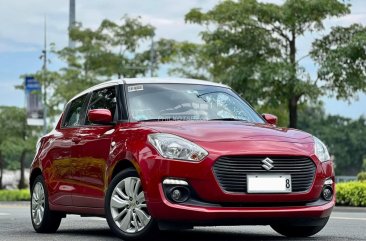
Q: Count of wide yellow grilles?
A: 0